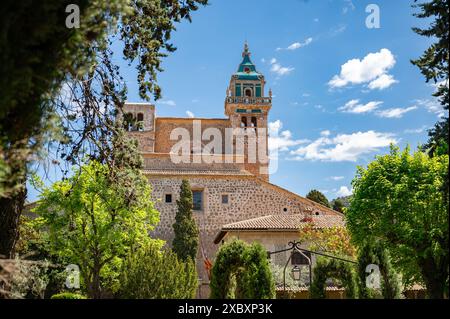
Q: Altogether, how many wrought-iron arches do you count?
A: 1